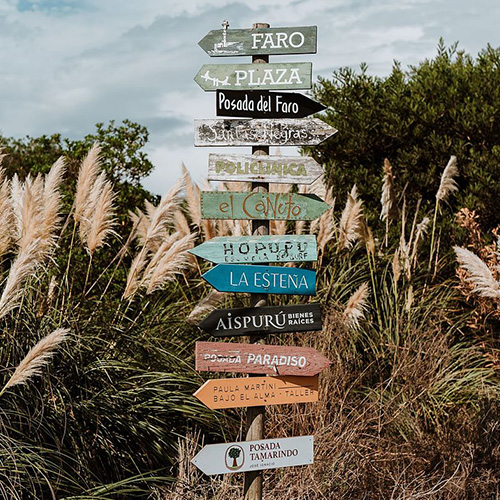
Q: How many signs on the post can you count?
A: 12